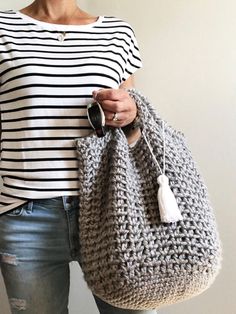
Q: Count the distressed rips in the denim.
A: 2